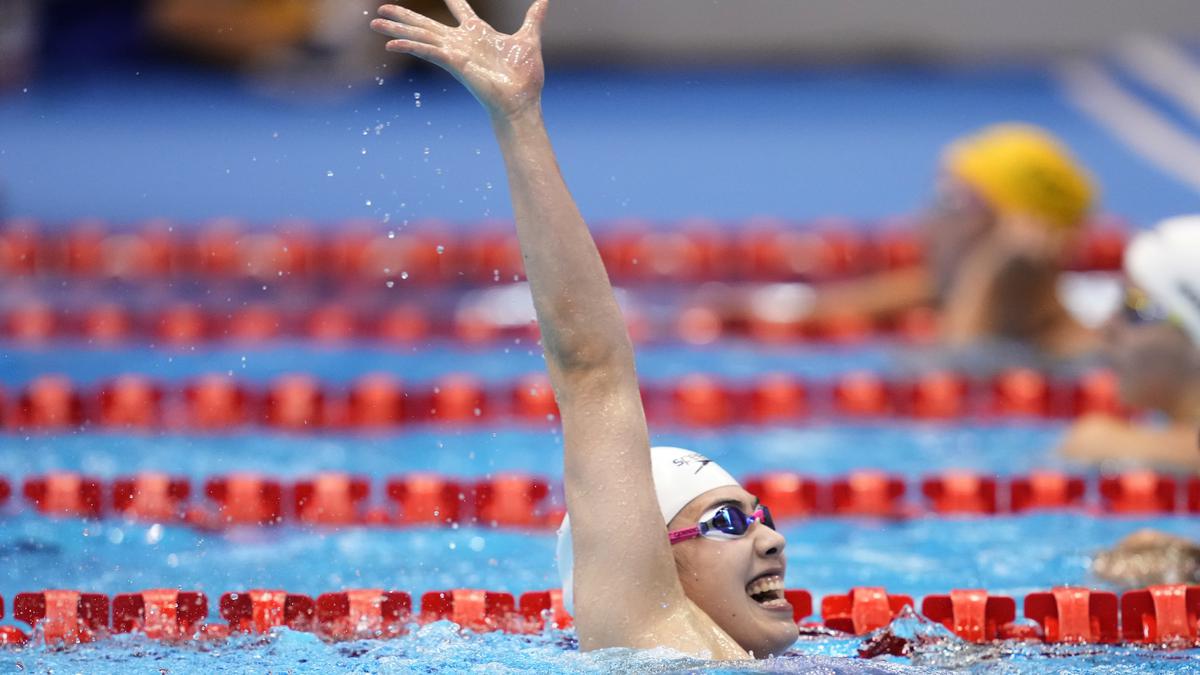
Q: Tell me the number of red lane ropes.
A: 5